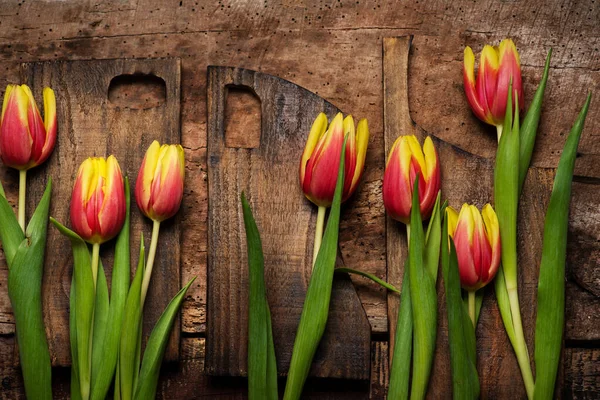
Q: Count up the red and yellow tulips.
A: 7